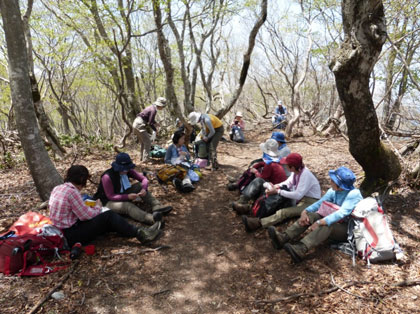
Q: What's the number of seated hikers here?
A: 9